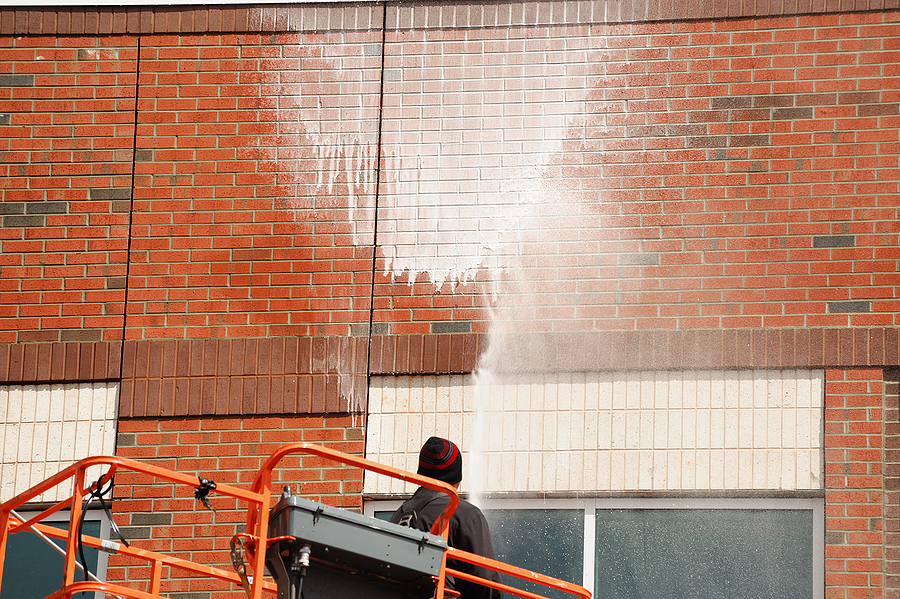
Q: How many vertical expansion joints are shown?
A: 2